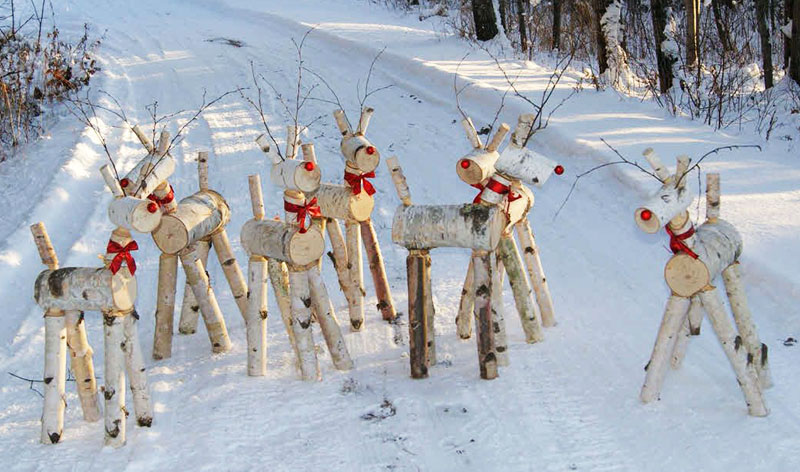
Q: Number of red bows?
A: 7